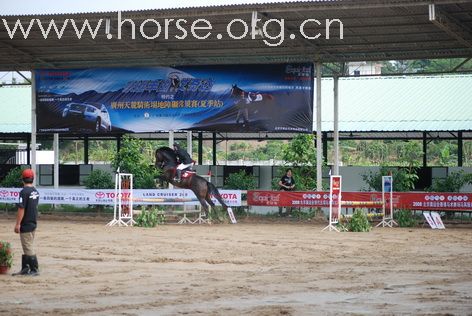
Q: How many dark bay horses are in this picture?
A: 1